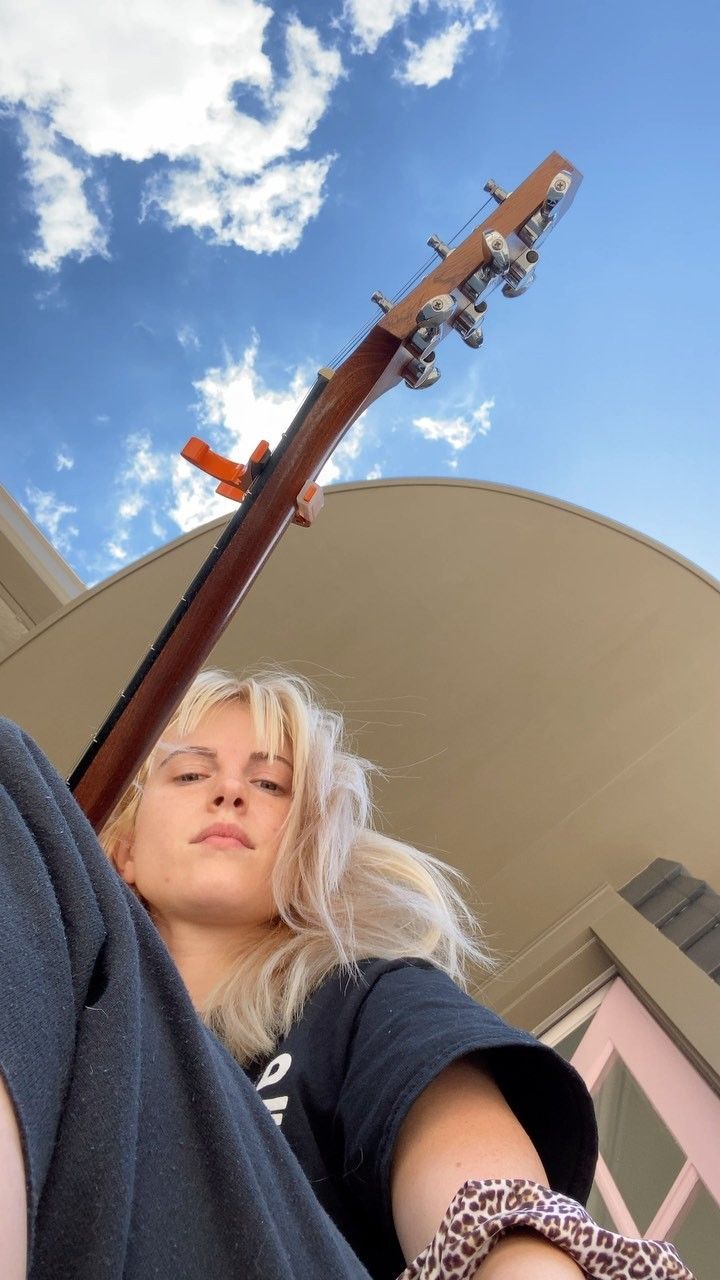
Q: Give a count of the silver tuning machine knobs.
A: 6